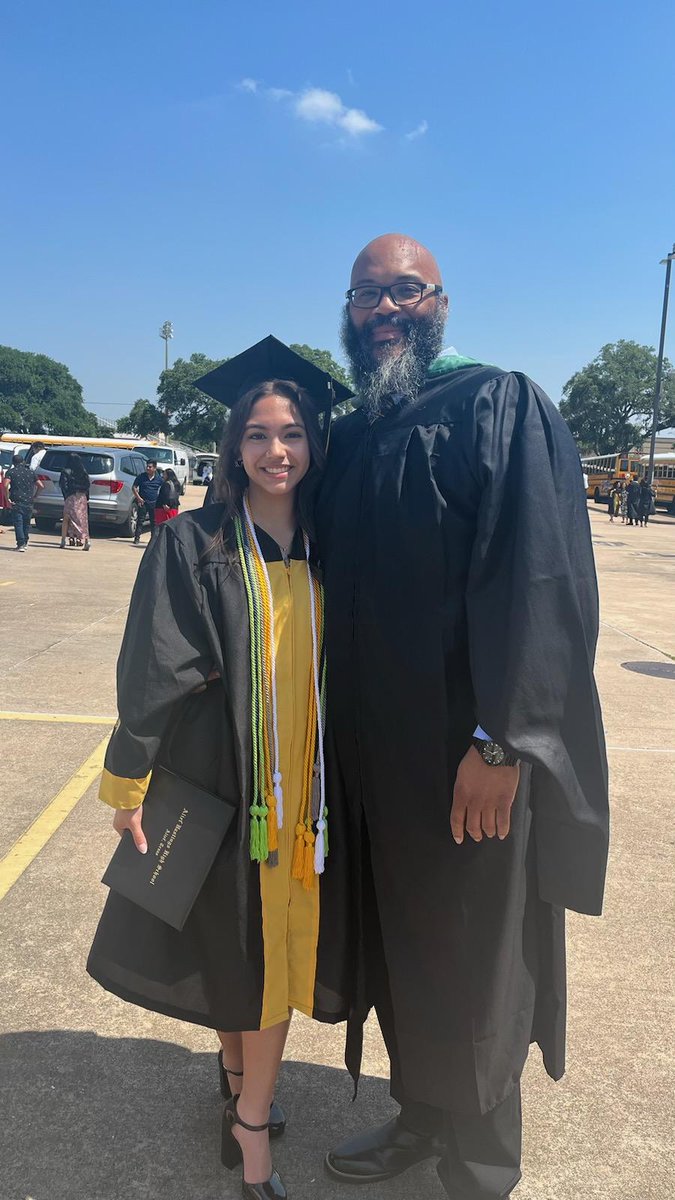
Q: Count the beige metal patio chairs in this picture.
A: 0